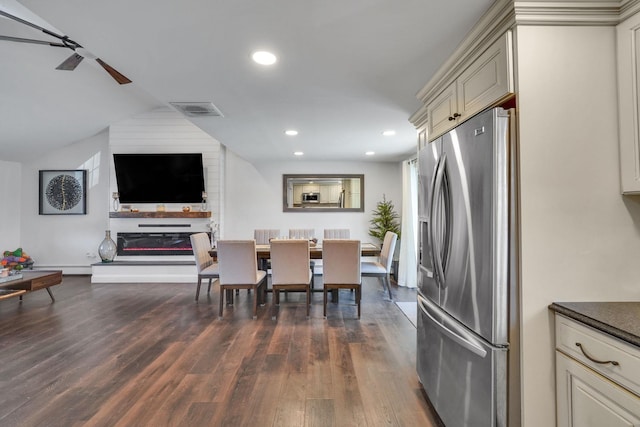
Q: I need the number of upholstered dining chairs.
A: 8